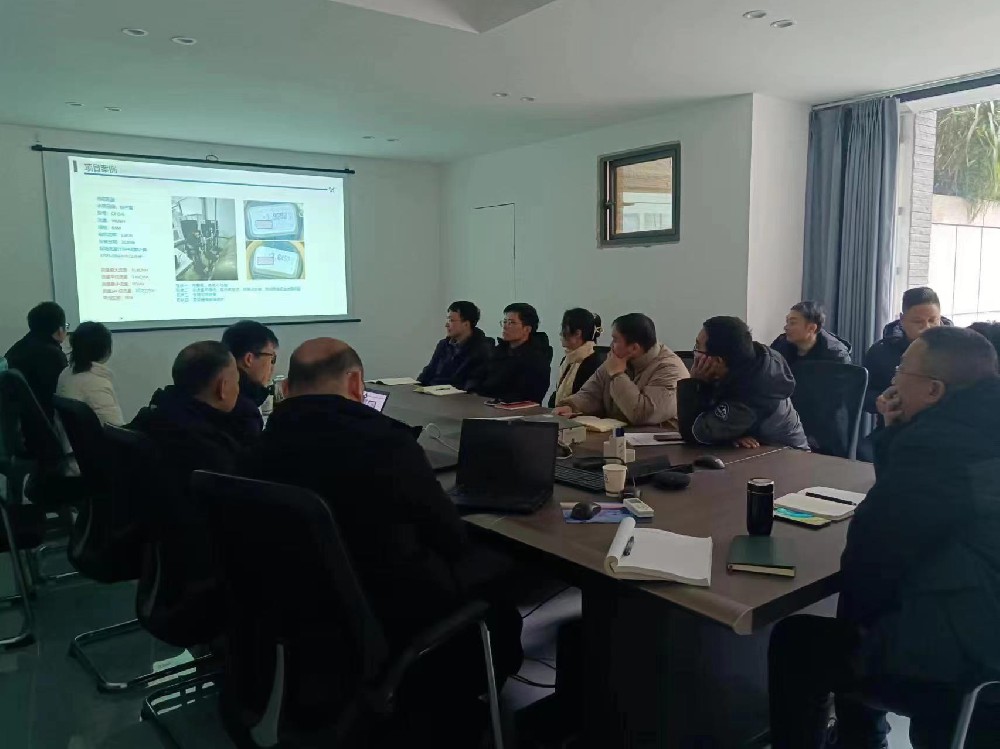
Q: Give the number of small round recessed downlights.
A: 10